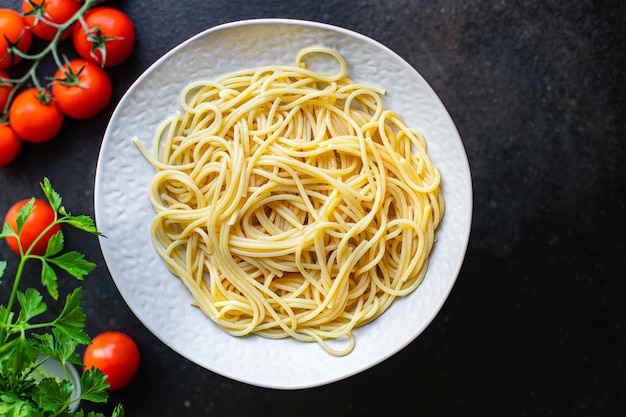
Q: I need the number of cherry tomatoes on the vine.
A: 7